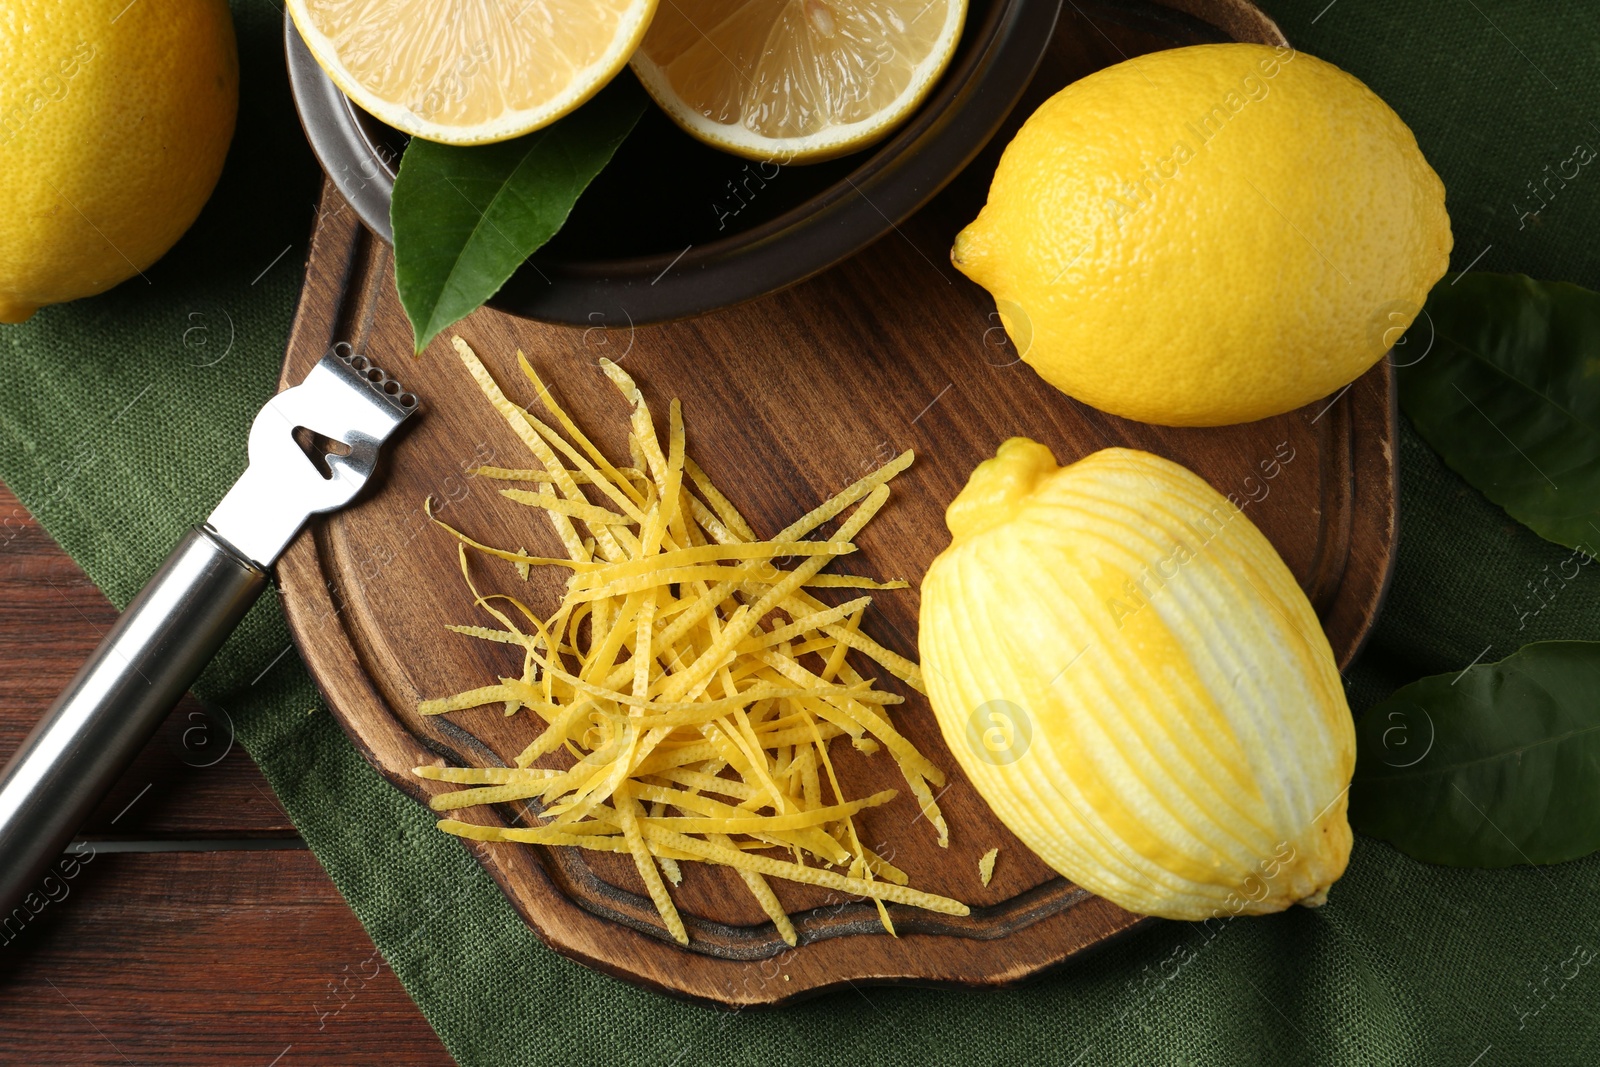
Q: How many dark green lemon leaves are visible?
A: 3